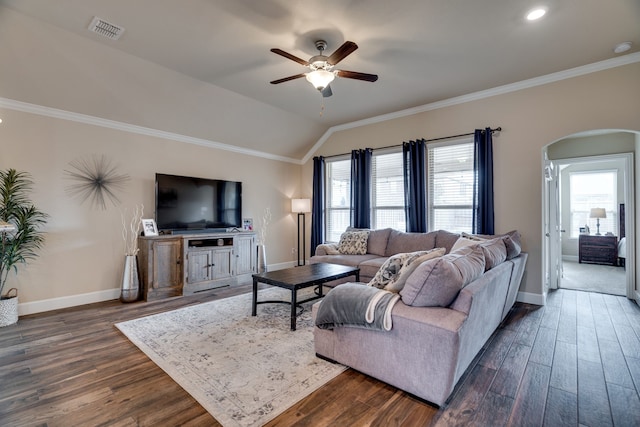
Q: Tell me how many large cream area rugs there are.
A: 1